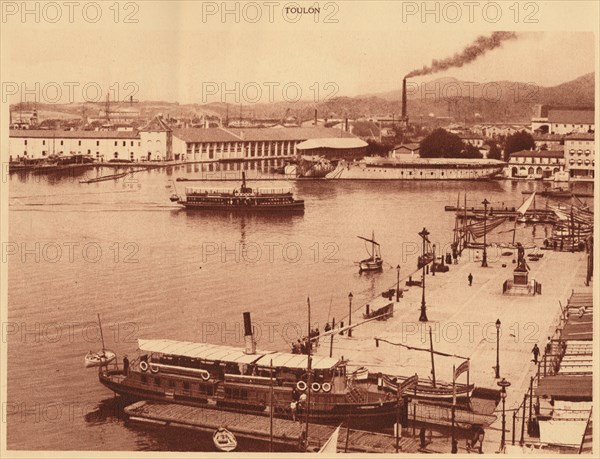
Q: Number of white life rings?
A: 6